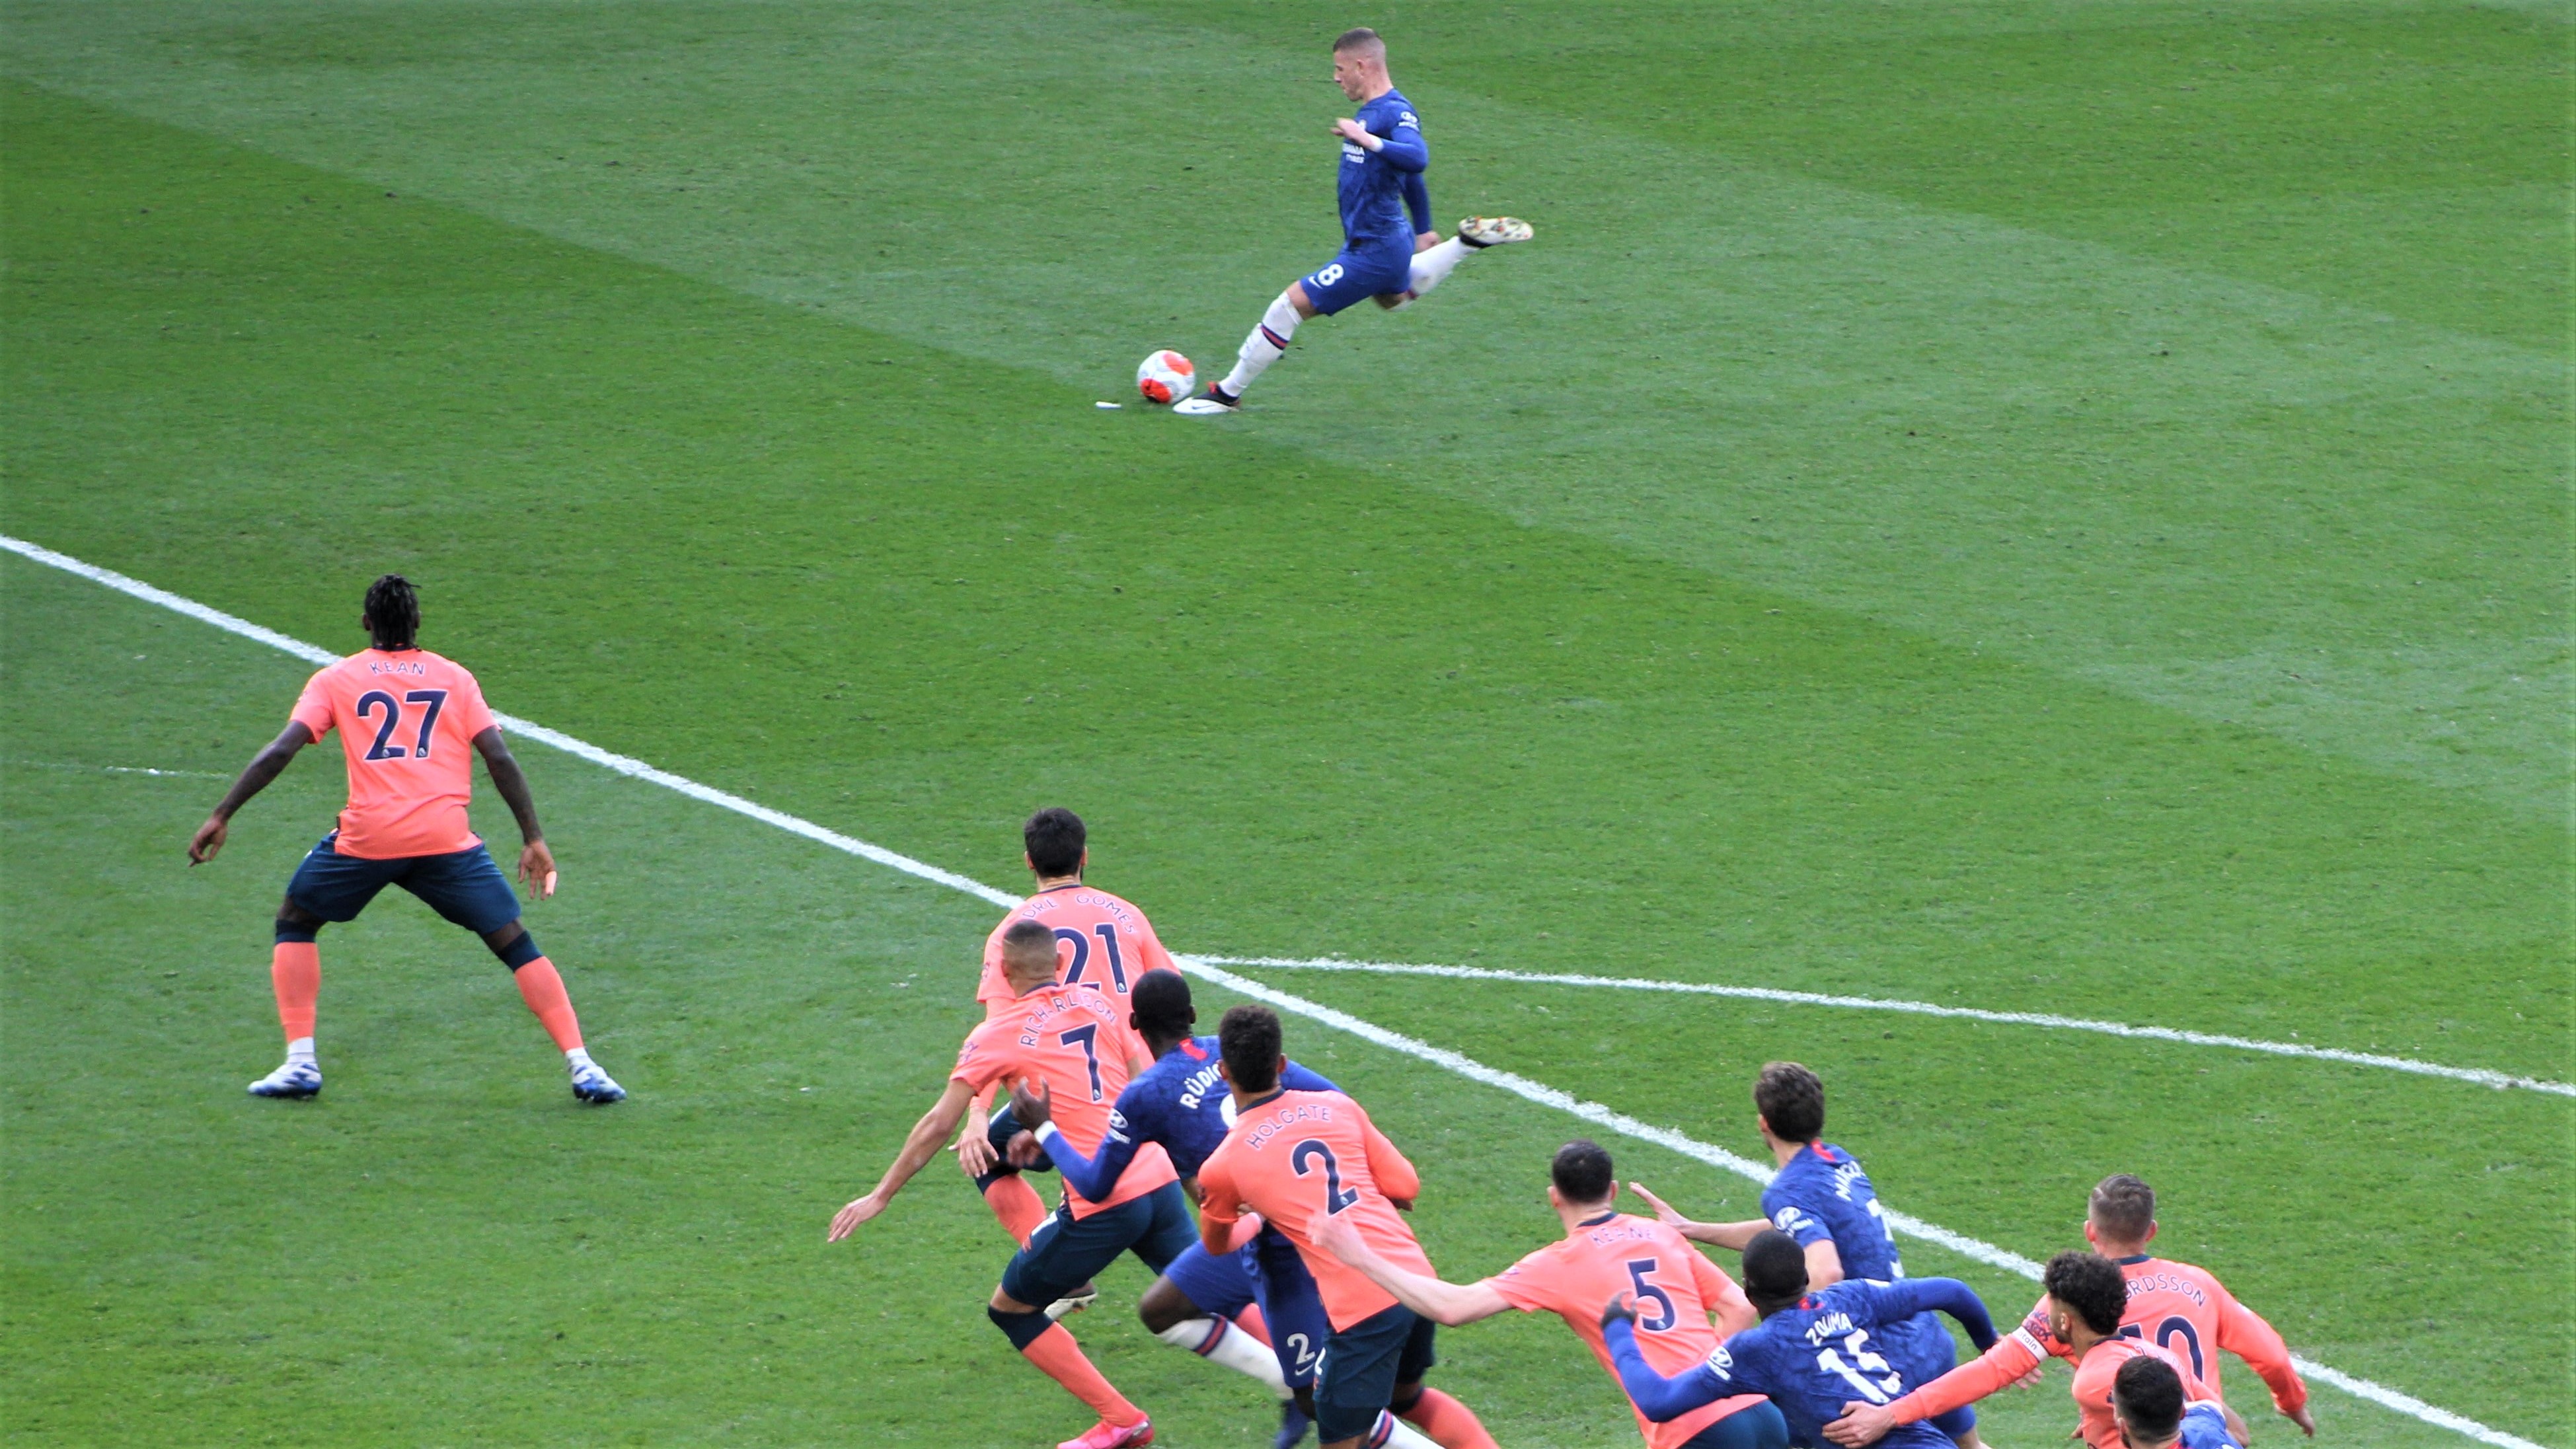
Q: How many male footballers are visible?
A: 12